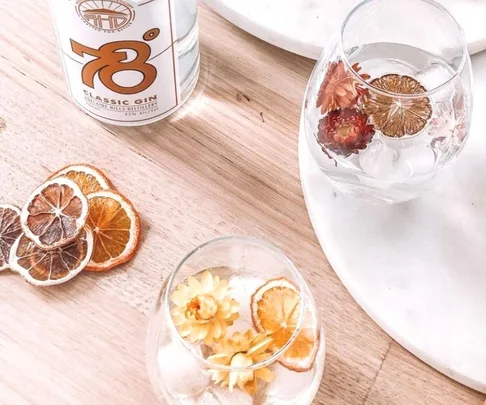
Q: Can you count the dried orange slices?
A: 7